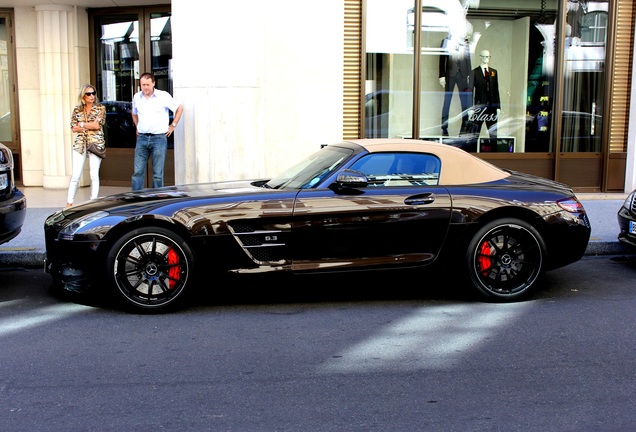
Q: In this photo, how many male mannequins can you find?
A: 2